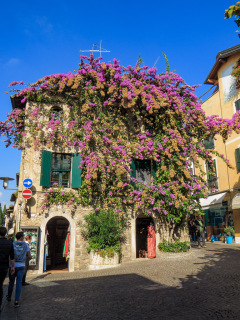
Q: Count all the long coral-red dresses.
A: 1